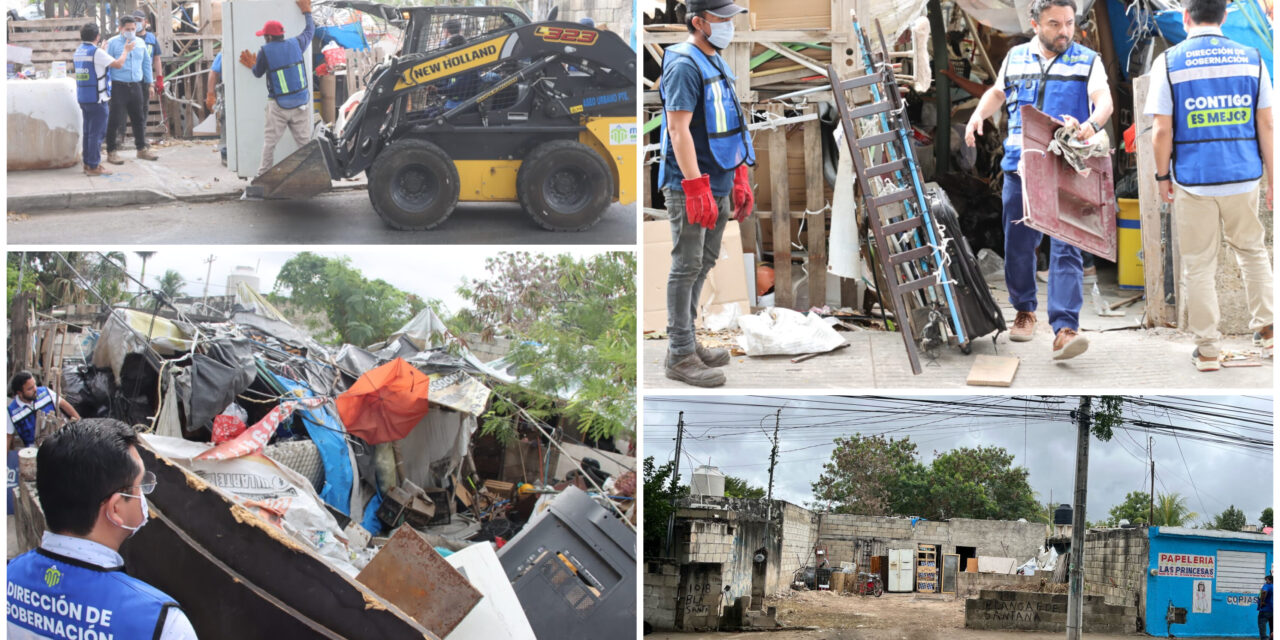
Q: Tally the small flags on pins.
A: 0